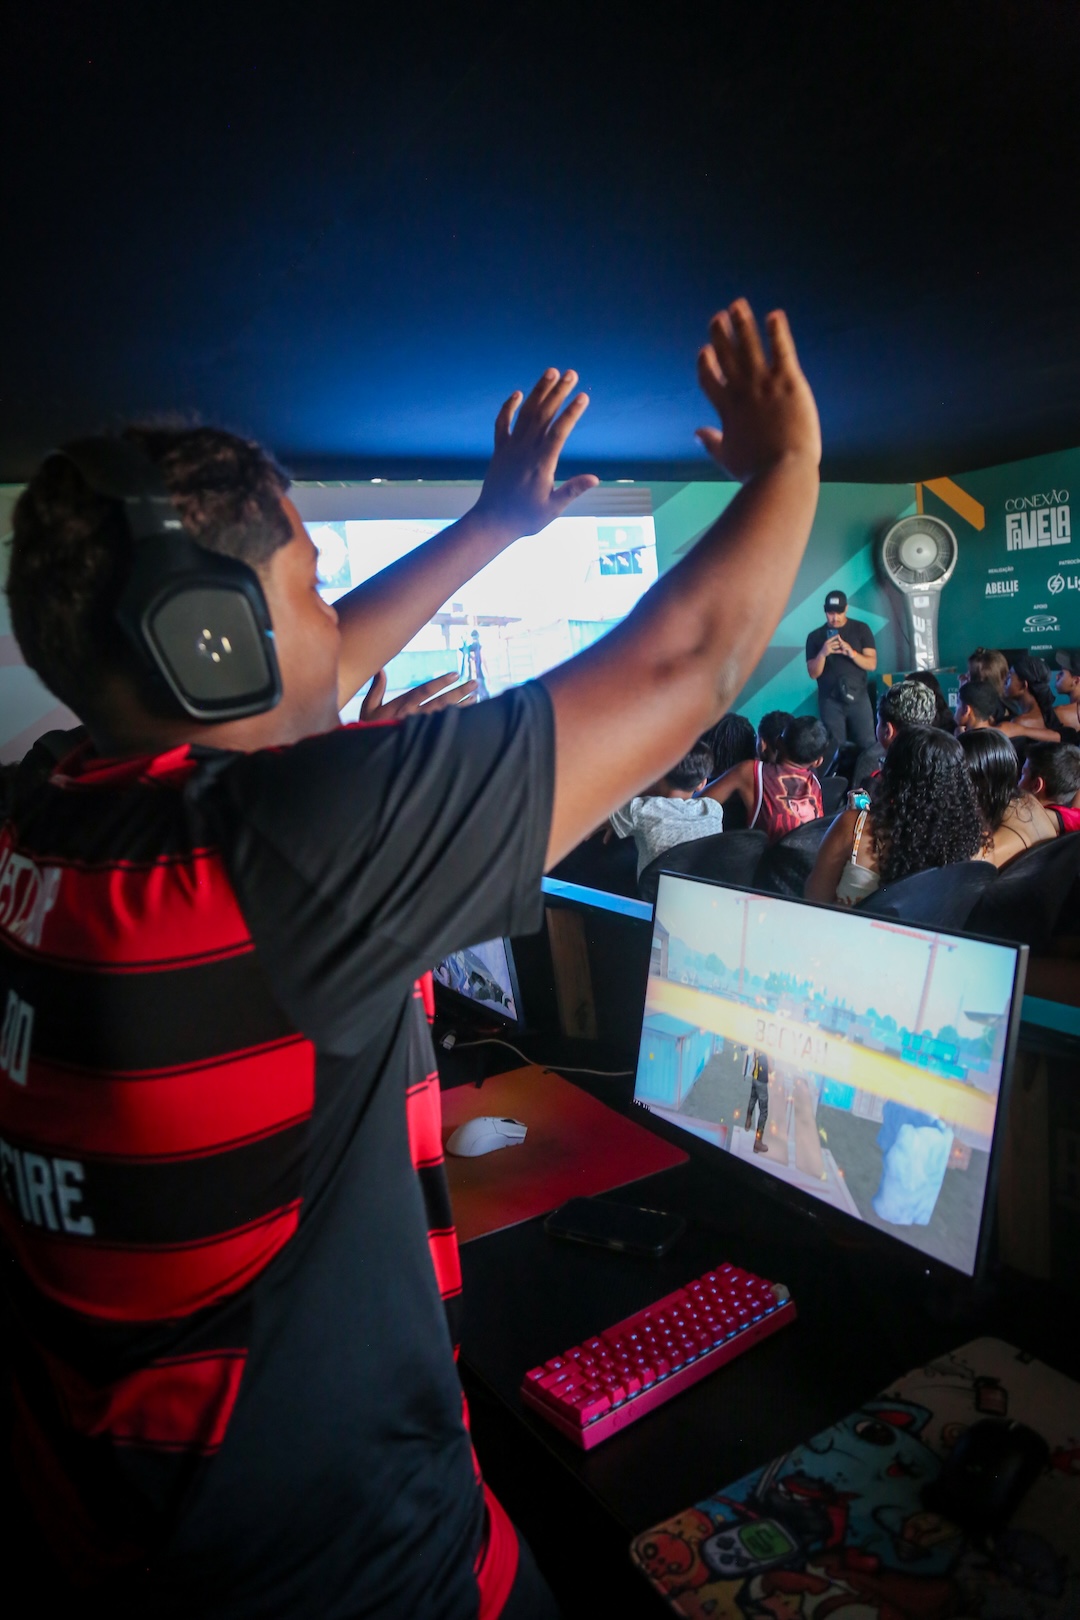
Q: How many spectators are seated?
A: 13